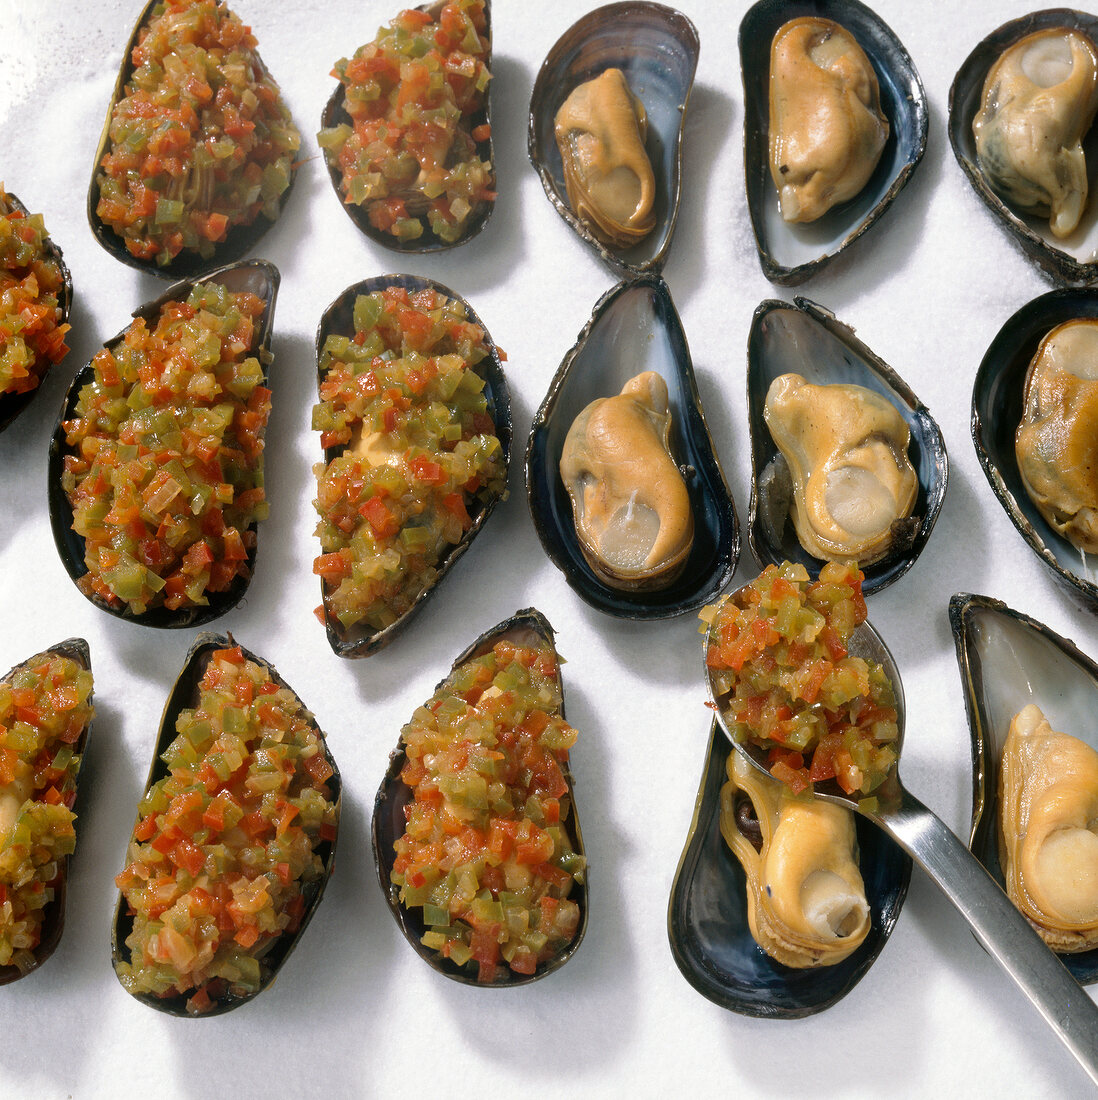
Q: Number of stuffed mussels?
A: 8